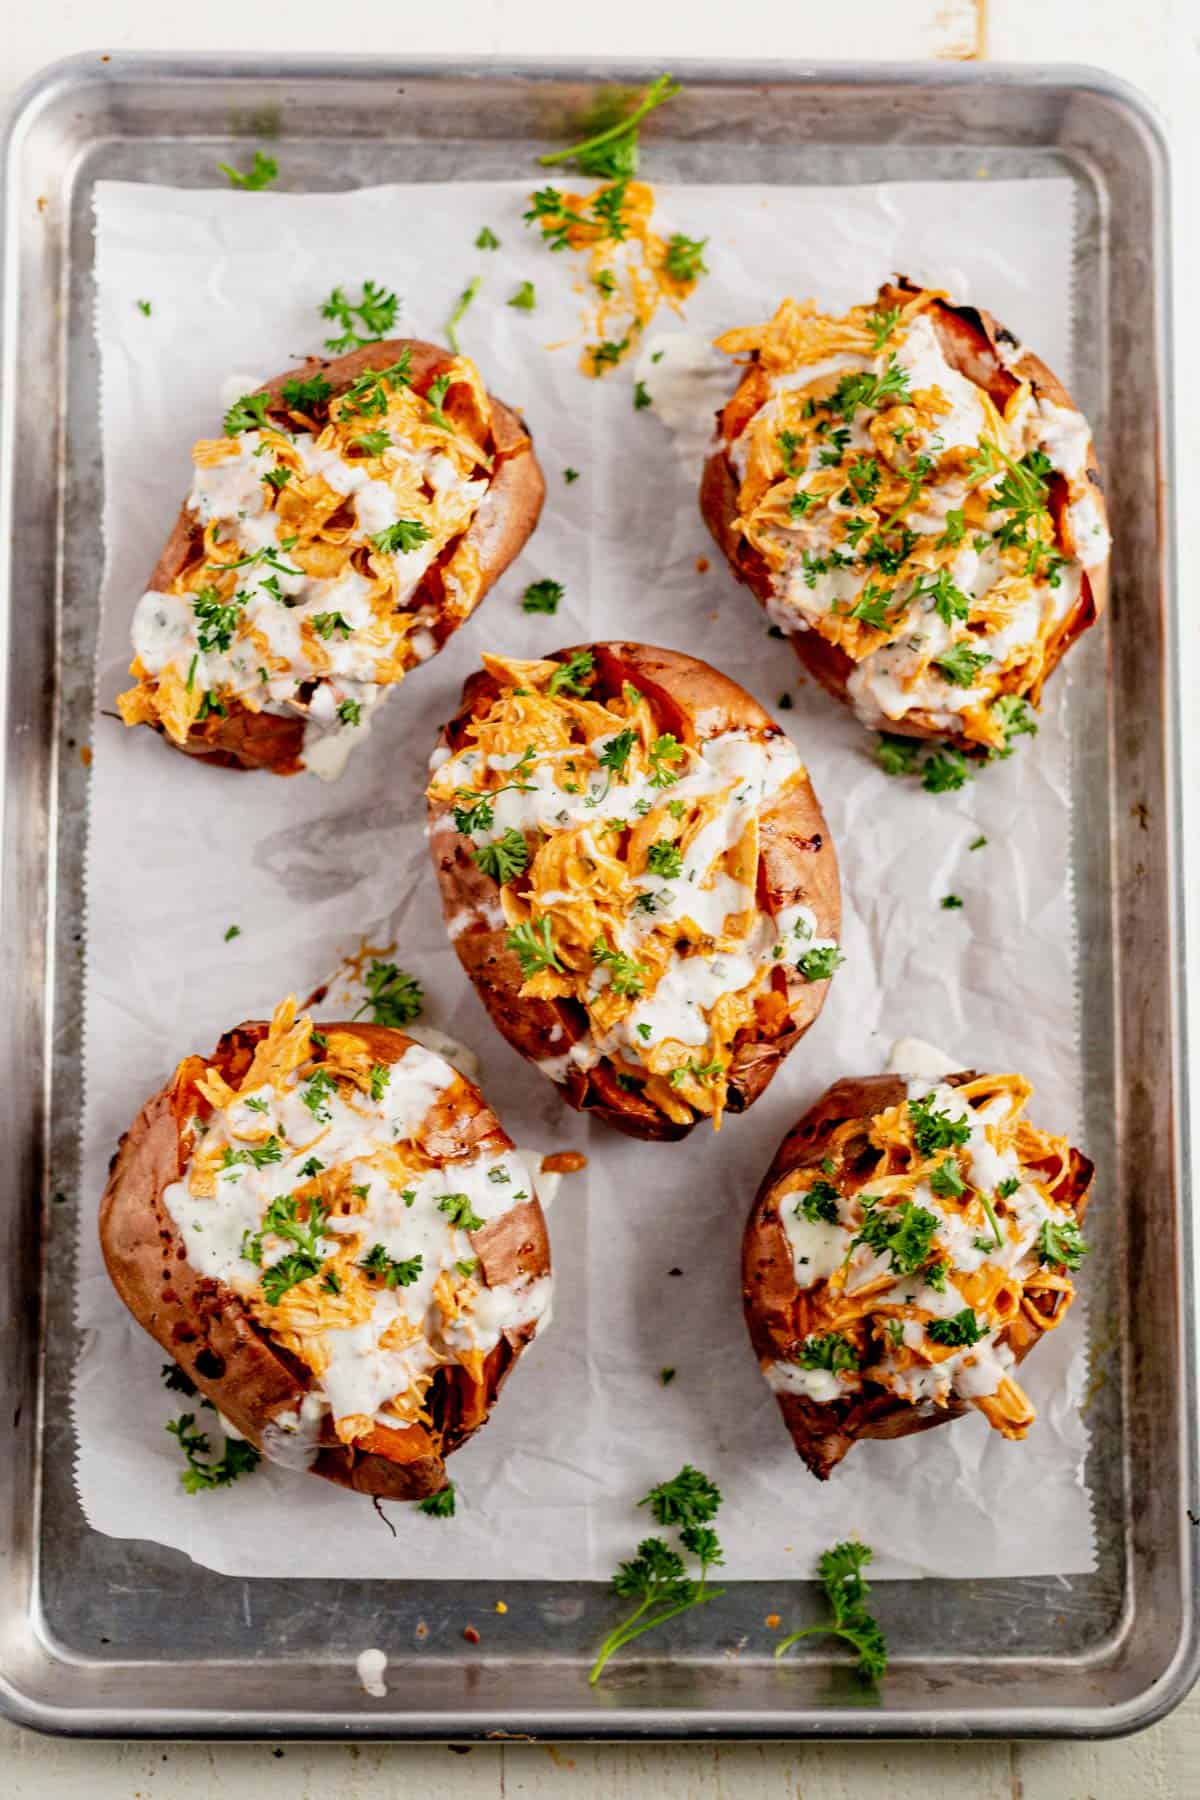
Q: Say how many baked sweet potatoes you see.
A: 5